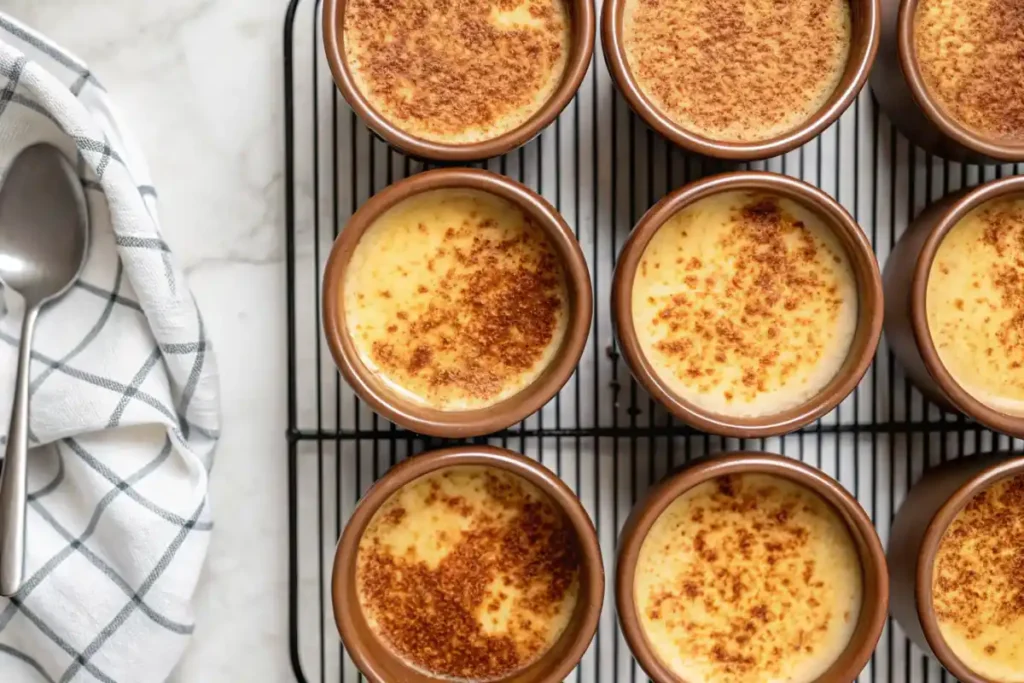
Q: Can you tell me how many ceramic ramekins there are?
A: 9